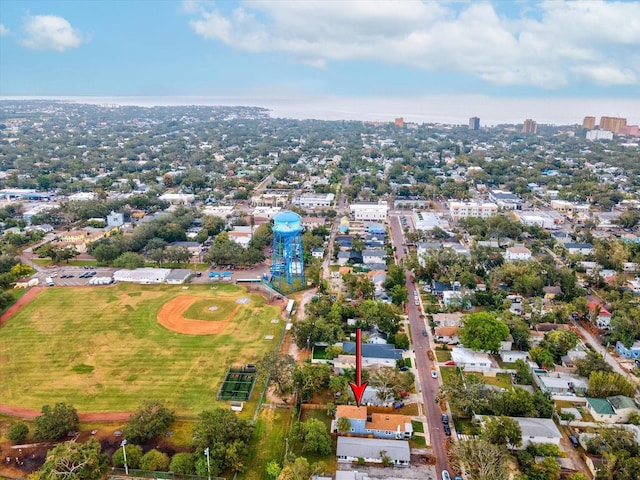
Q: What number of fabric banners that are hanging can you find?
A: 0